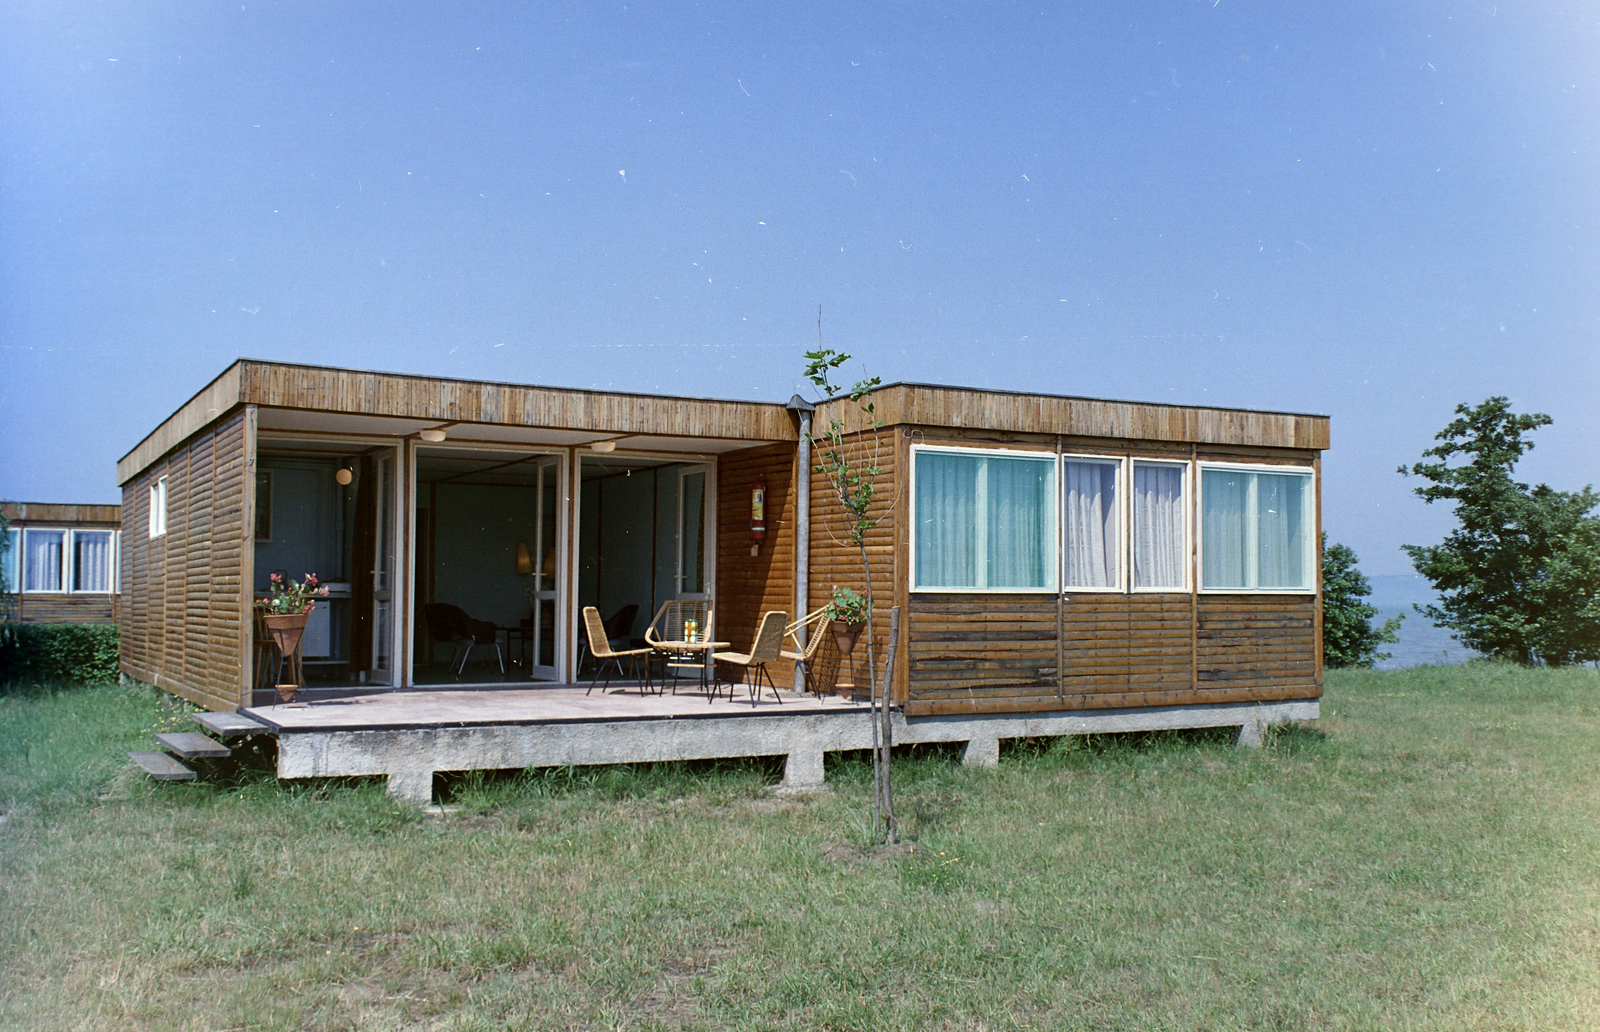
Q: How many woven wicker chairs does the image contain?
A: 4